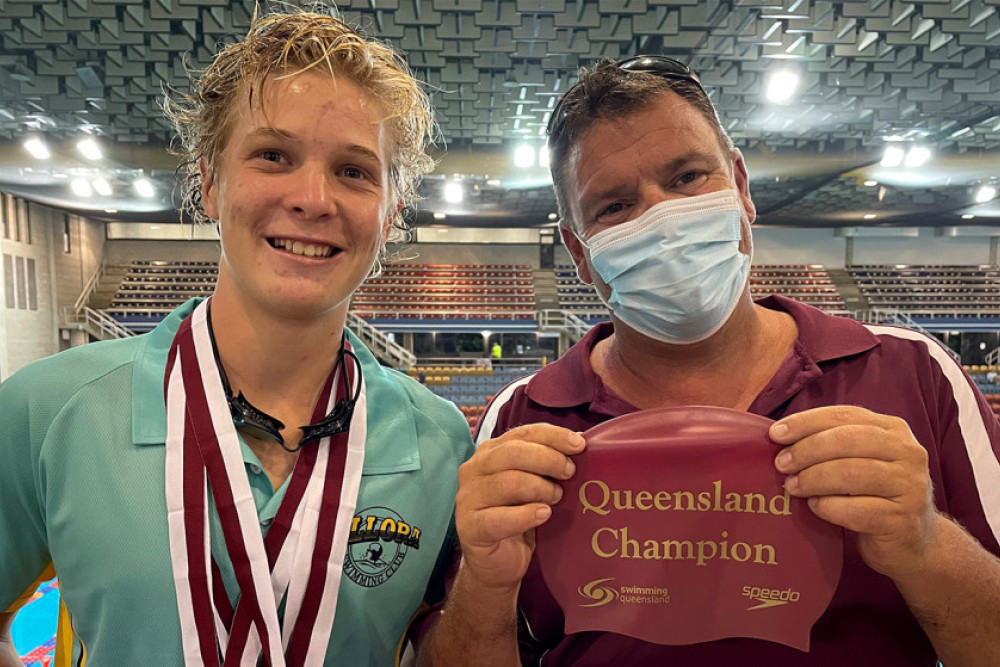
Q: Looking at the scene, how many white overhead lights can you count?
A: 12